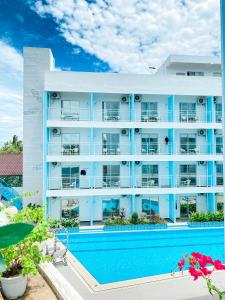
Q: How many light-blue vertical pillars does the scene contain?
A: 5